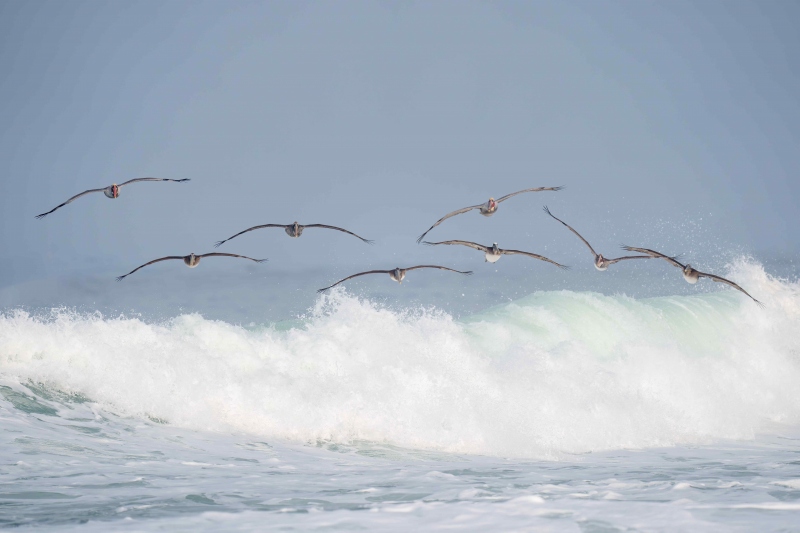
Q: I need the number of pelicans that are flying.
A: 8